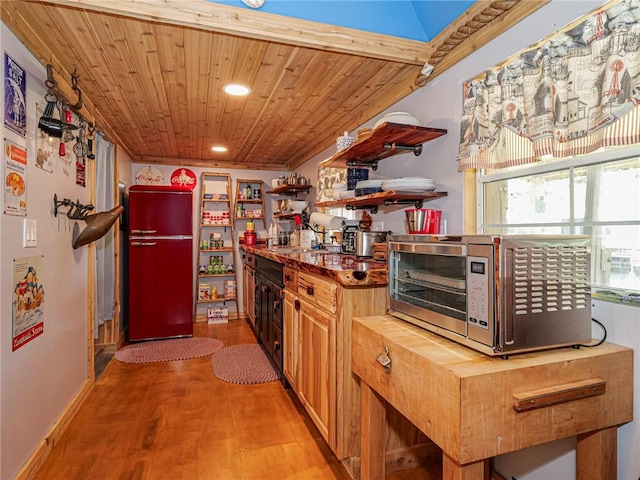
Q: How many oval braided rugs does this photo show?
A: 2